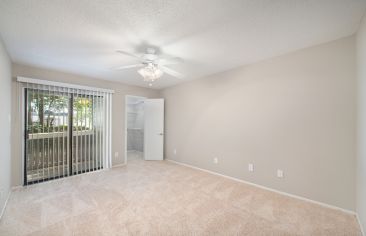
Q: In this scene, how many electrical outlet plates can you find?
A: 5